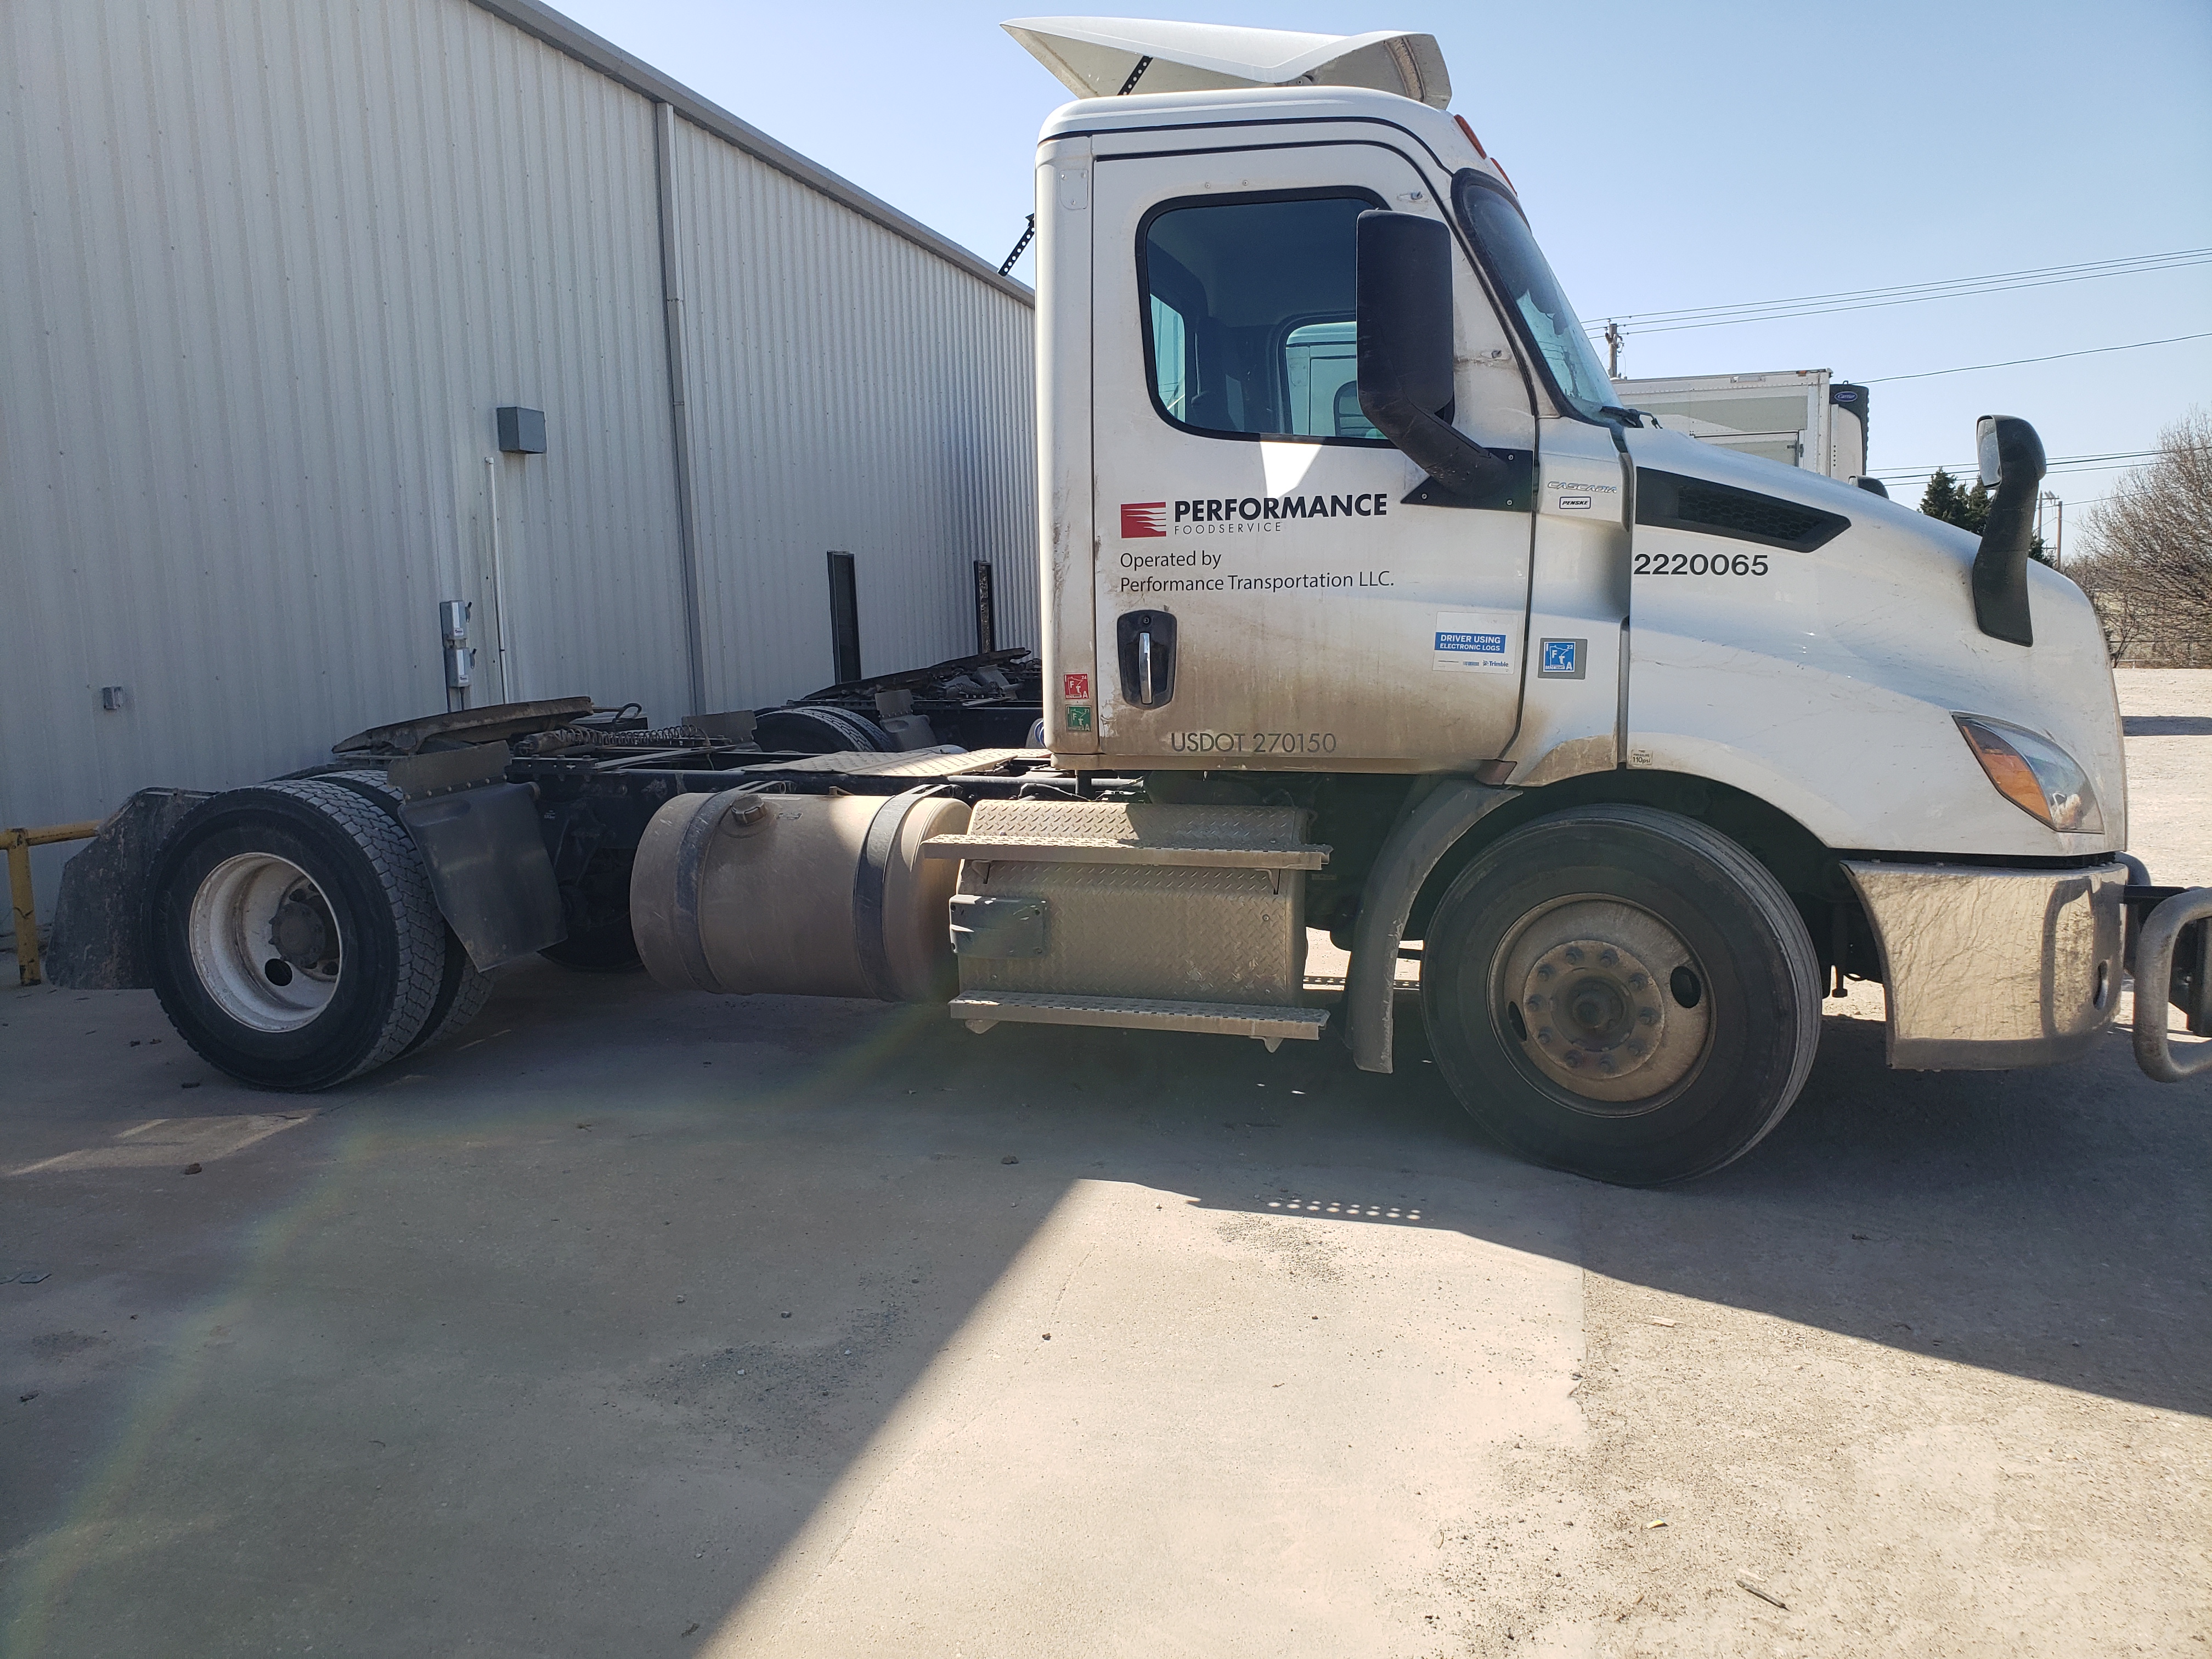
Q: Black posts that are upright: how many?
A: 2